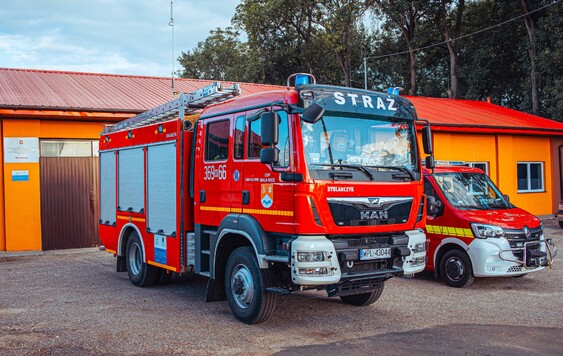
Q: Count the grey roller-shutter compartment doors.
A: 3